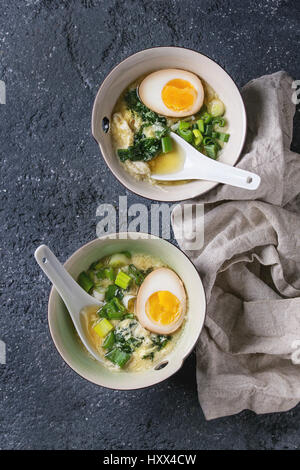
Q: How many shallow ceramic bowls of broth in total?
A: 2